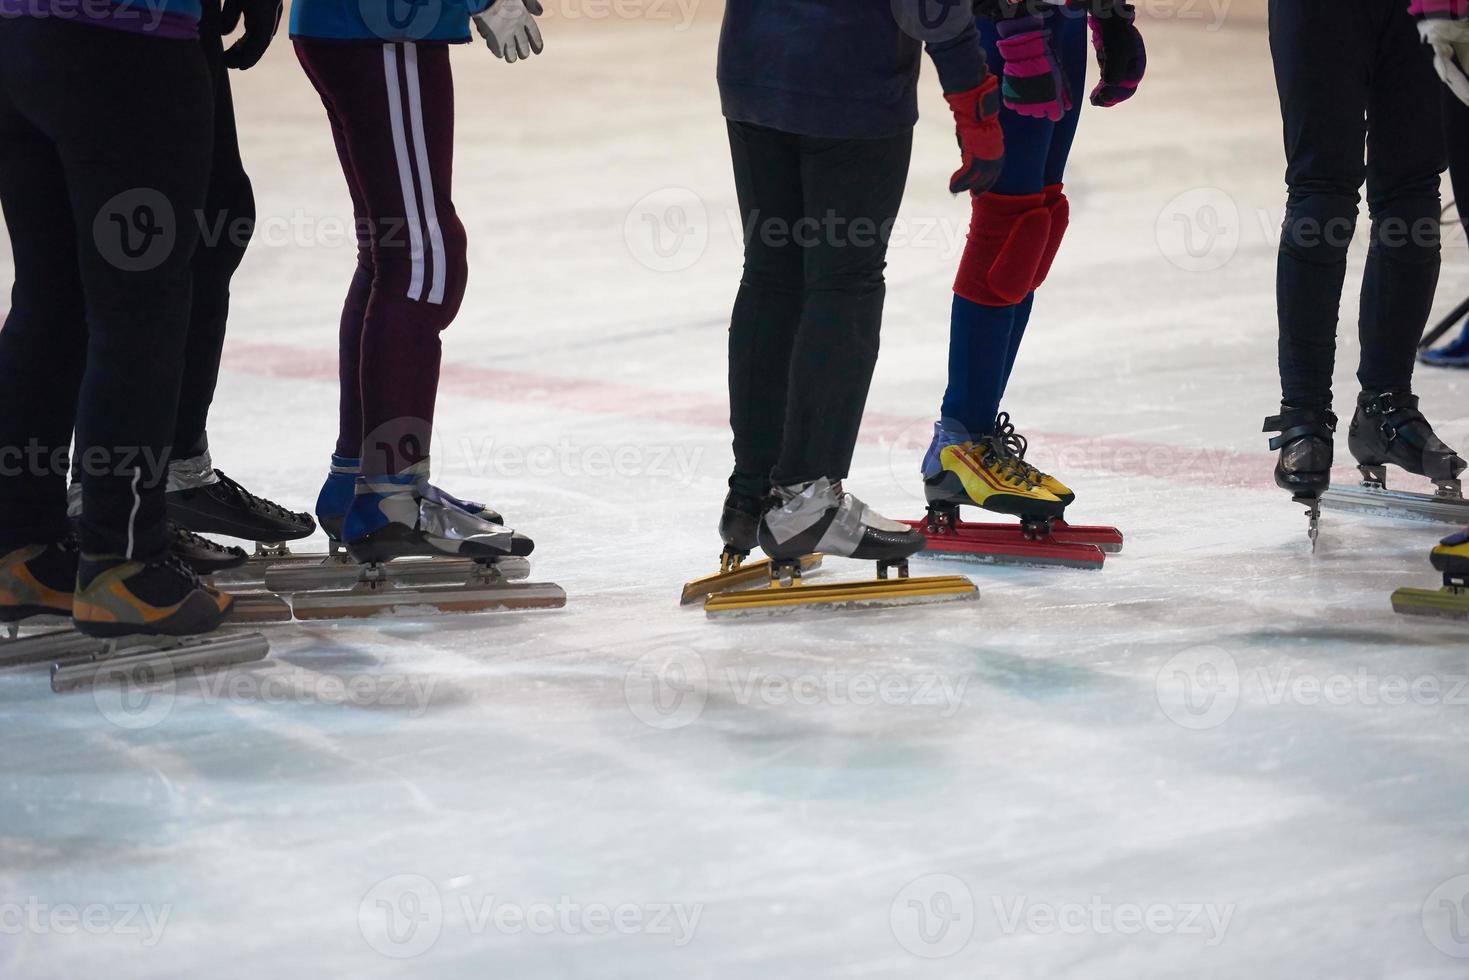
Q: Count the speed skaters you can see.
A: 7